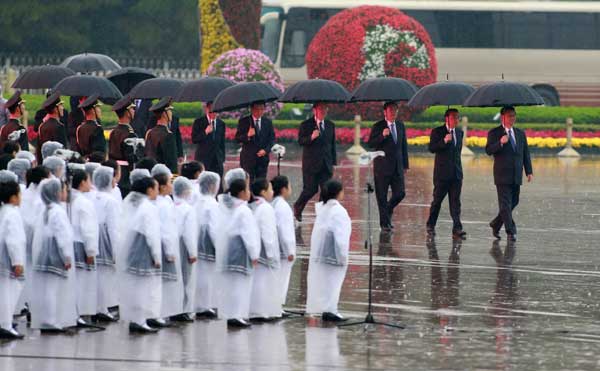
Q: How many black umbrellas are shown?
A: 11